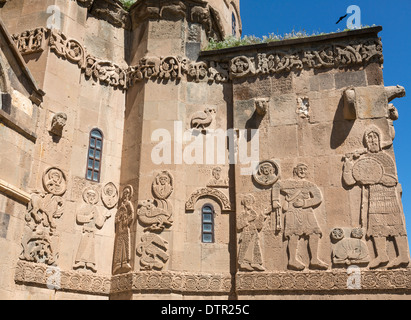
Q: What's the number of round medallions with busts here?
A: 4